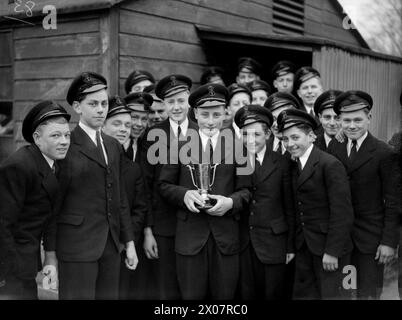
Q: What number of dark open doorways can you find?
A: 1